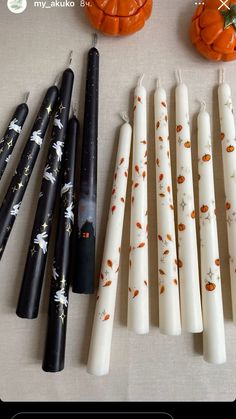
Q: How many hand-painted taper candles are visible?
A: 11